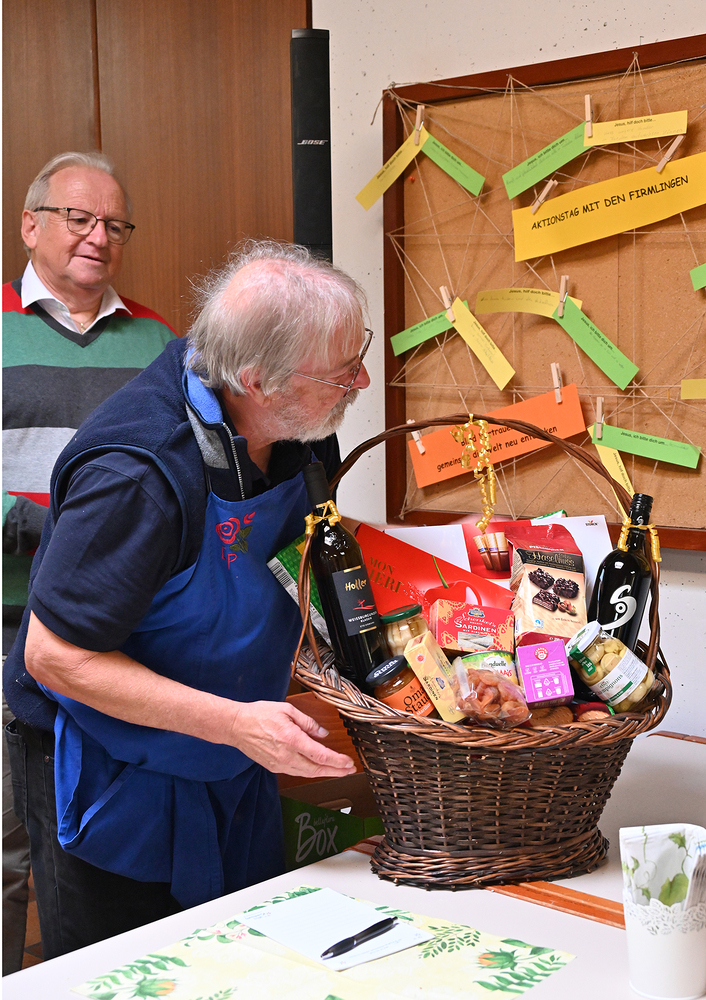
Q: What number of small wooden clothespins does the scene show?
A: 9